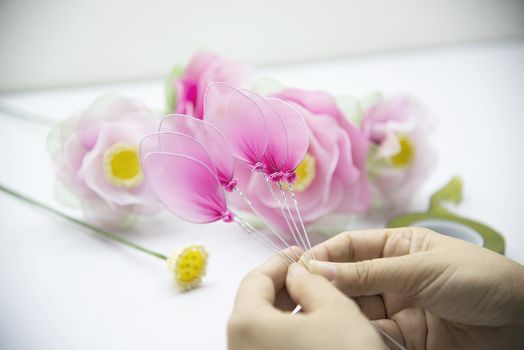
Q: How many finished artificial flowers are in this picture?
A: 4